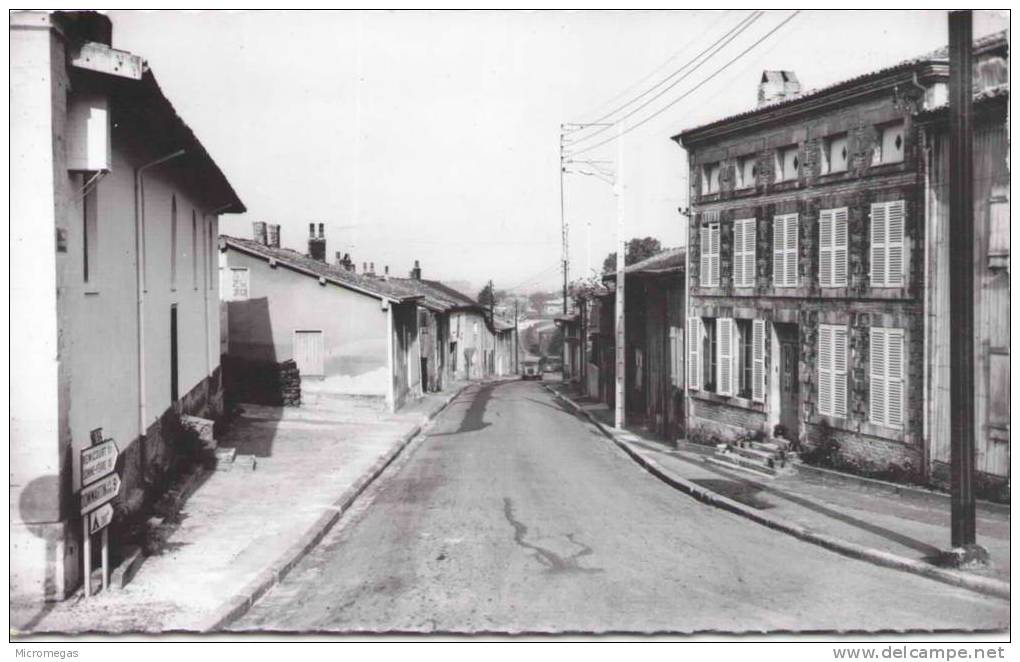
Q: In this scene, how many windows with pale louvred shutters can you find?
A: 9